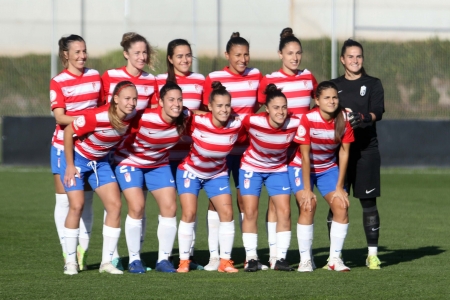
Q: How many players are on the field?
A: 11